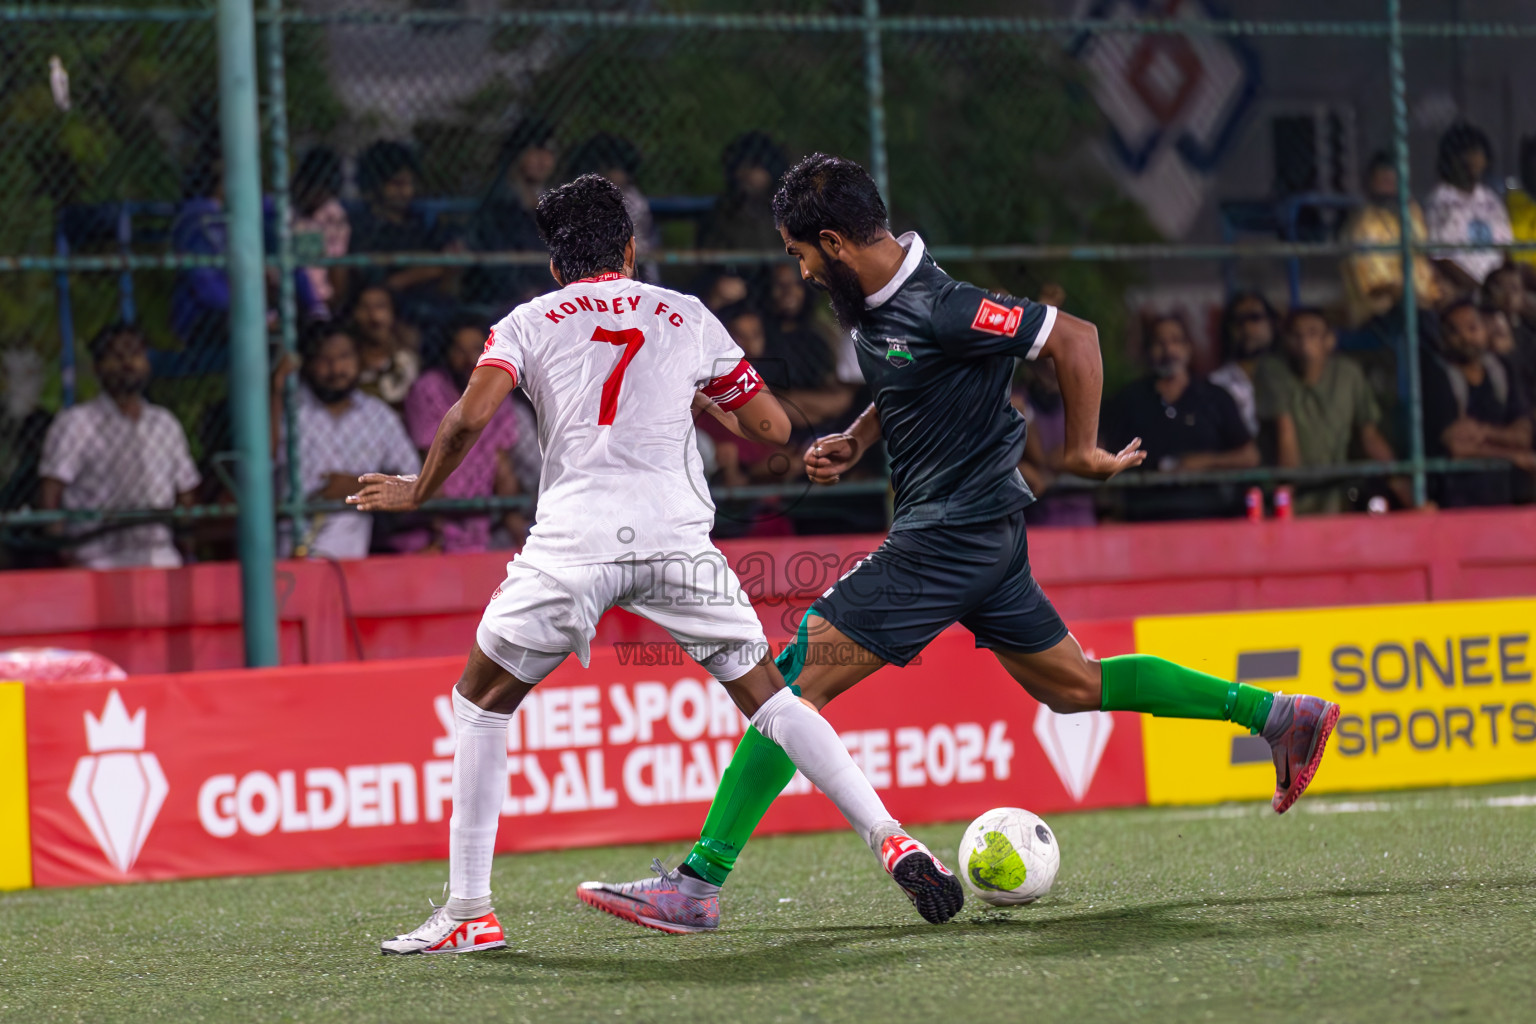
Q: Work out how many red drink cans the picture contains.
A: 2